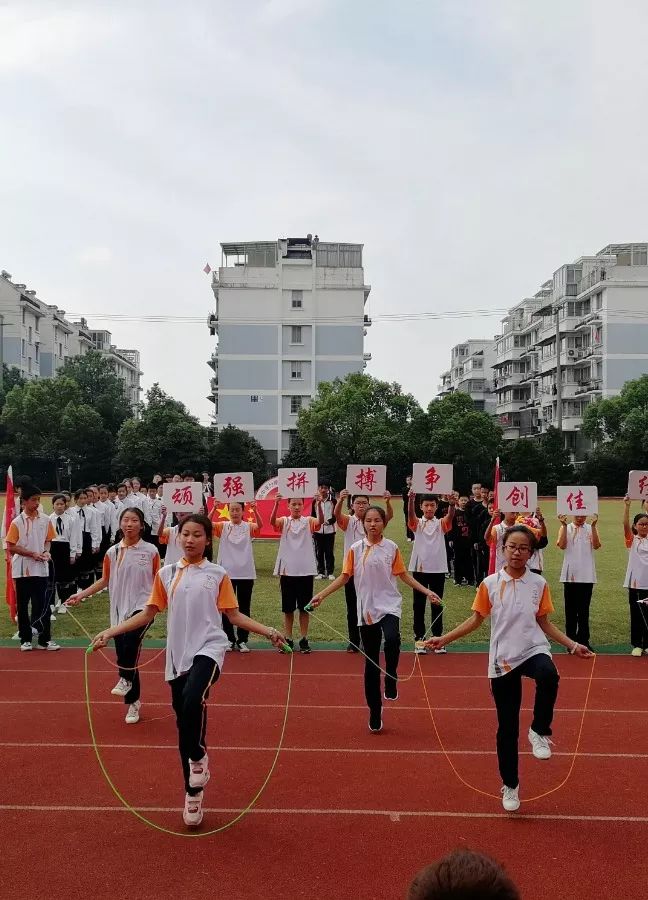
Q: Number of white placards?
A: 8